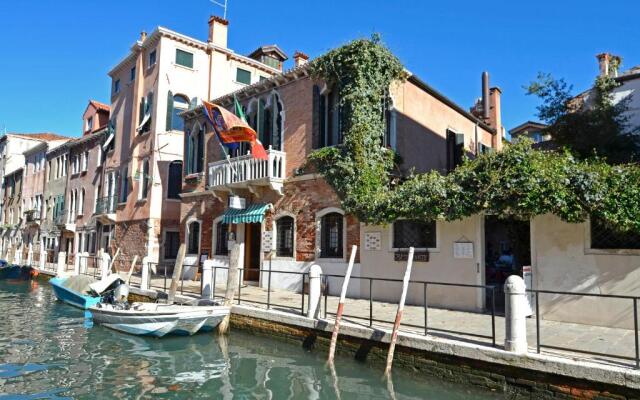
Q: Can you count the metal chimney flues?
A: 1